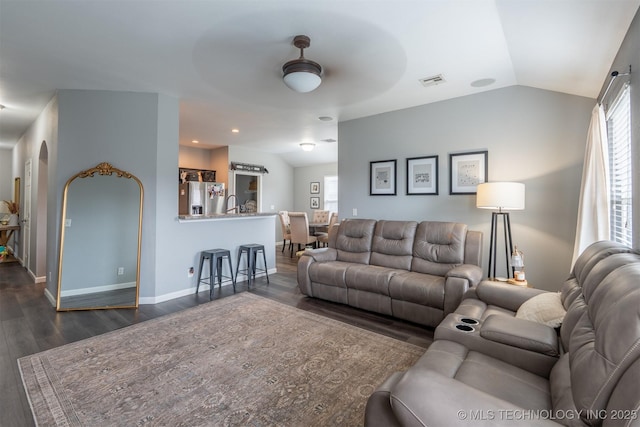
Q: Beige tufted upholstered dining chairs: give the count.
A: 4